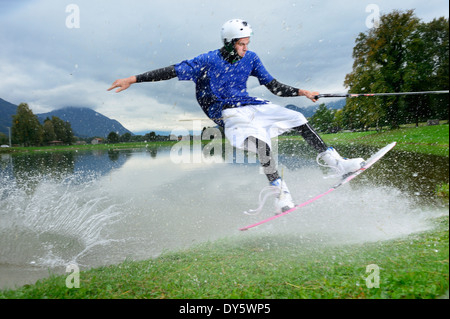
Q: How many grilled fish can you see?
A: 0